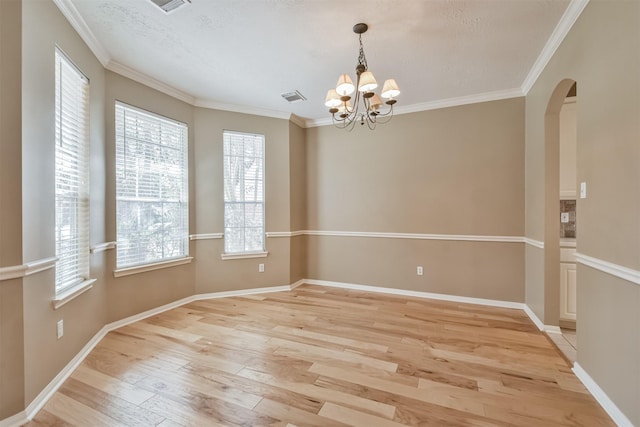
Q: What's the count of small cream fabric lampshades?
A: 6